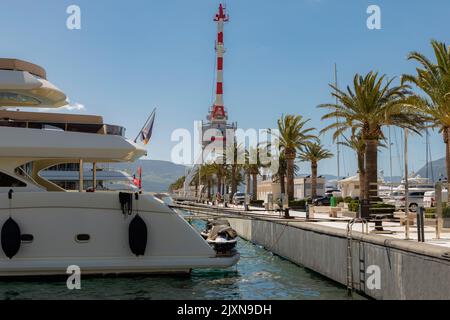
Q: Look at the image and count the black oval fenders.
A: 2